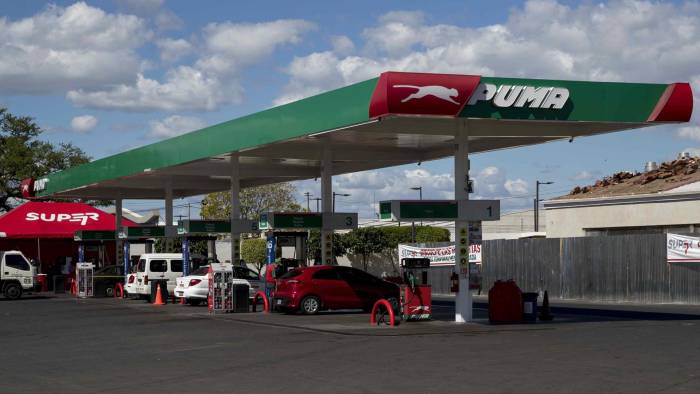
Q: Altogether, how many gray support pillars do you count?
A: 5